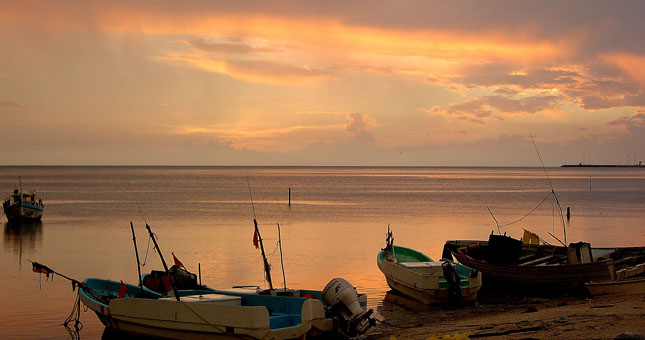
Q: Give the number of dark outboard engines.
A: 1